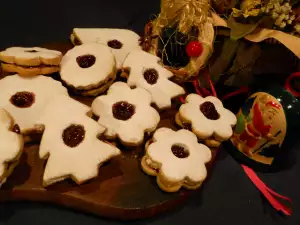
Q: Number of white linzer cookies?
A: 10